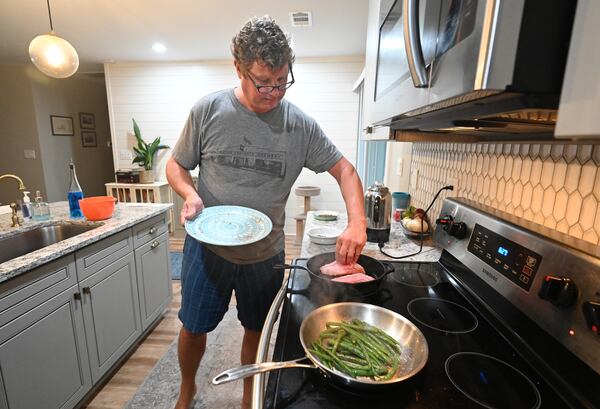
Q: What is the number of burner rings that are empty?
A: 3